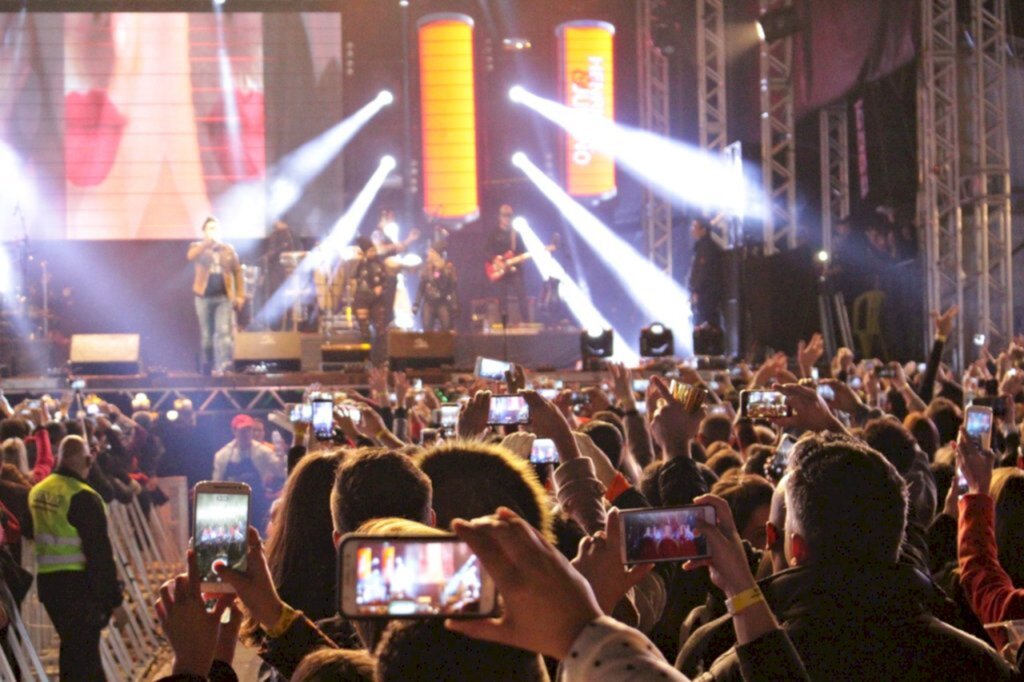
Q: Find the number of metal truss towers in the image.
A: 6